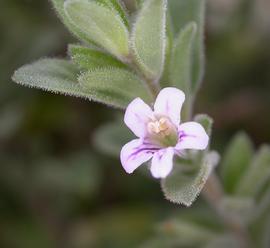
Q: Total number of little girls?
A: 0